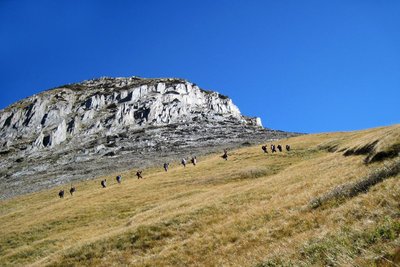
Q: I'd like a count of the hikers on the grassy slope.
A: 13